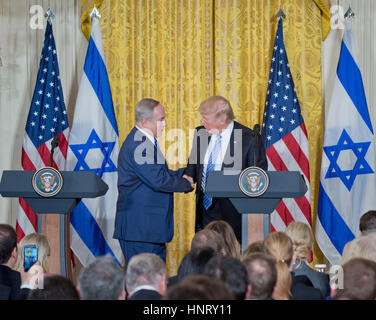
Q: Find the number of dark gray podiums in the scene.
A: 2